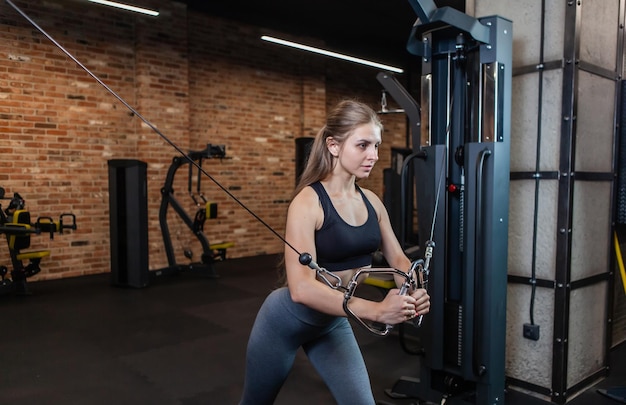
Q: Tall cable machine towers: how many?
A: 1